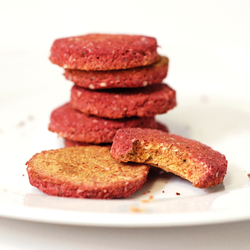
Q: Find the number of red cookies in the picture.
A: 7